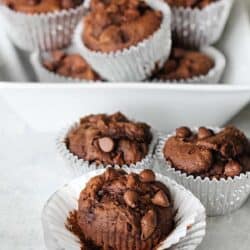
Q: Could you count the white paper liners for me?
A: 8